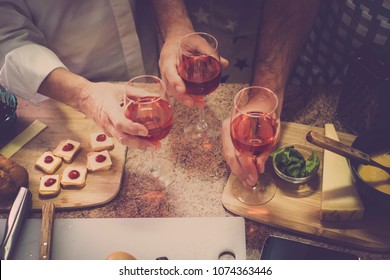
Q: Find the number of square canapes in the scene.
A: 6